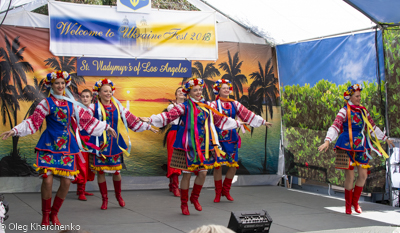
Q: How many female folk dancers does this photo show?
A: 5